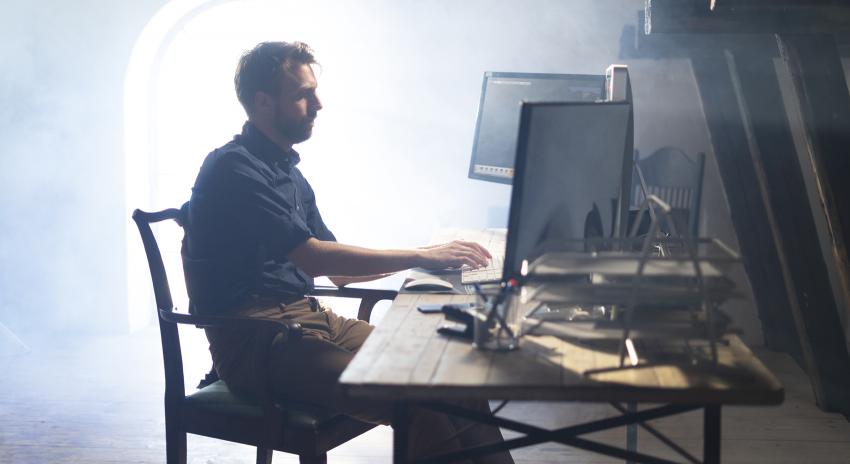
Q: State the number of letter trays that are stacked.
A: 3